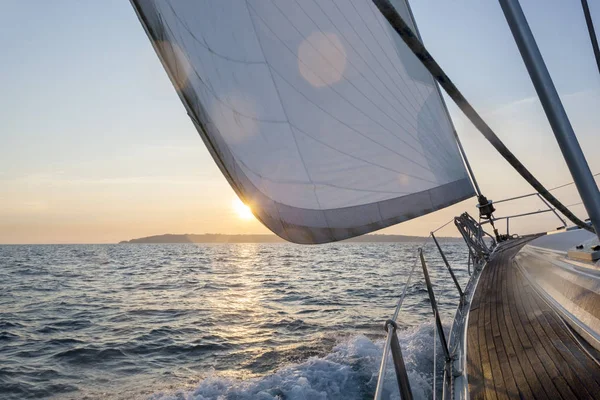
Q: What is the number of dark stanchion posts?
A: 3